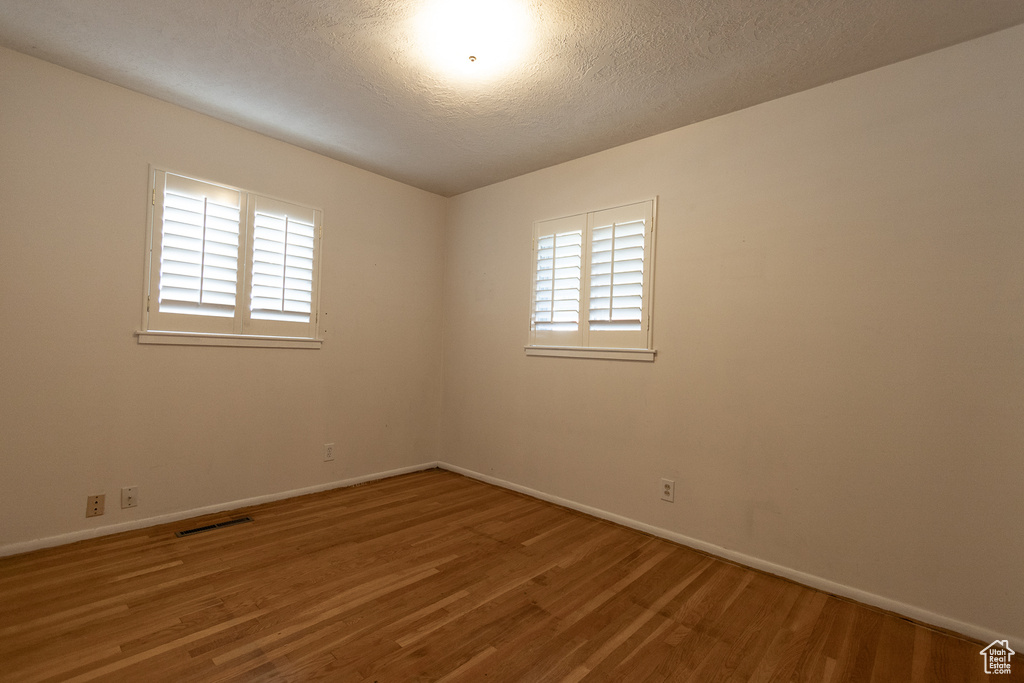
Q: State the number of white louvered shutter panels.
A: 4